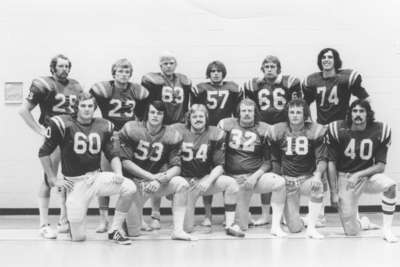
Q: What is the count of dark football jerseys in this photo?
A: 12